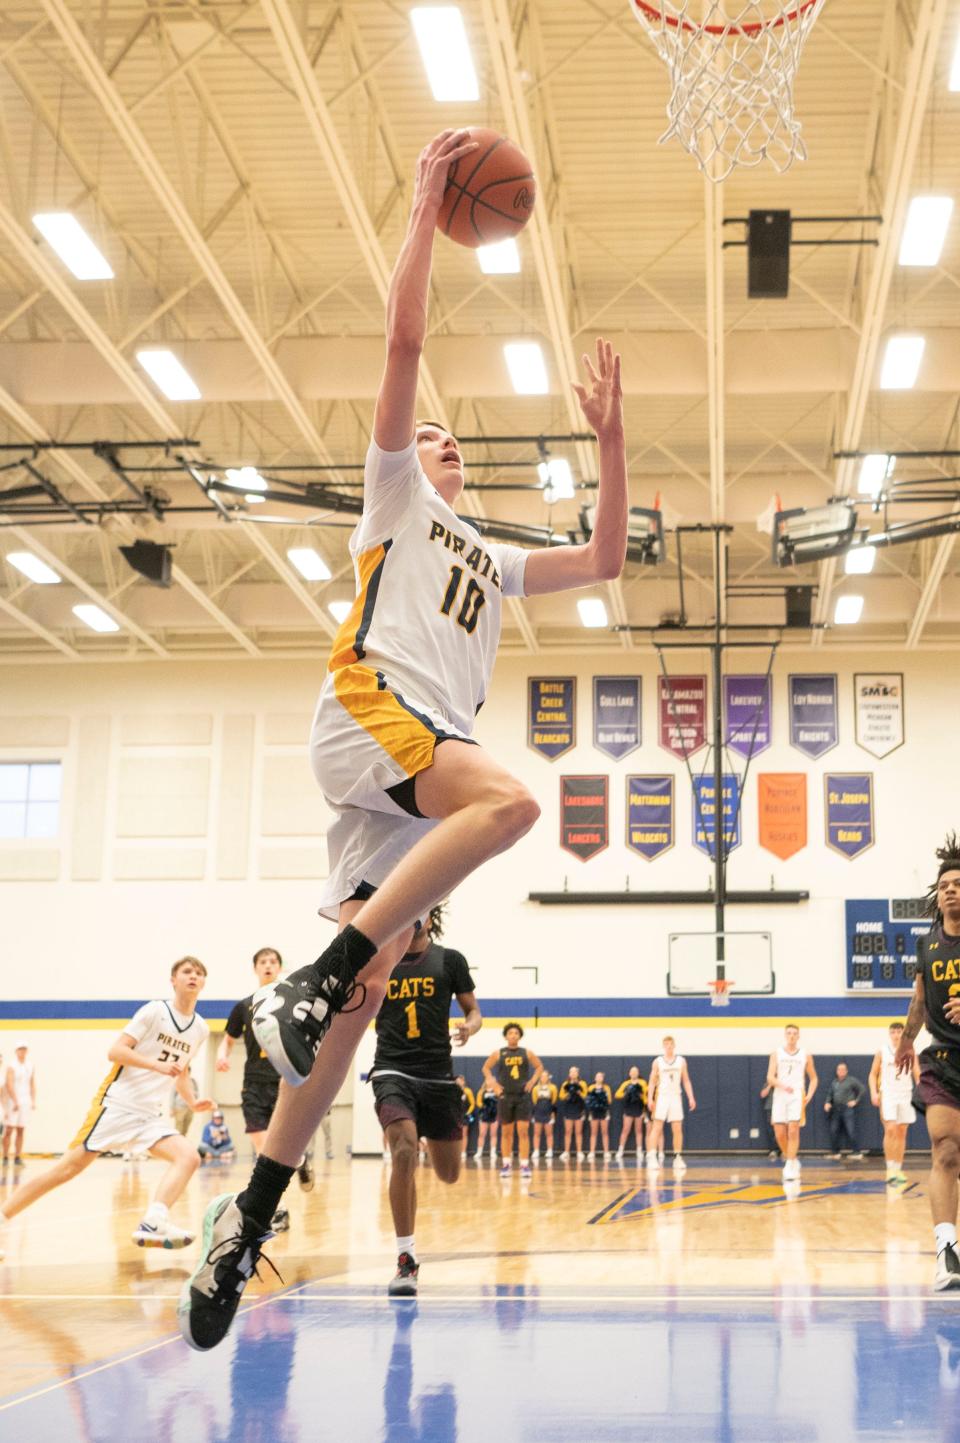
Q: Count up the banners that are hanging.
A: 11